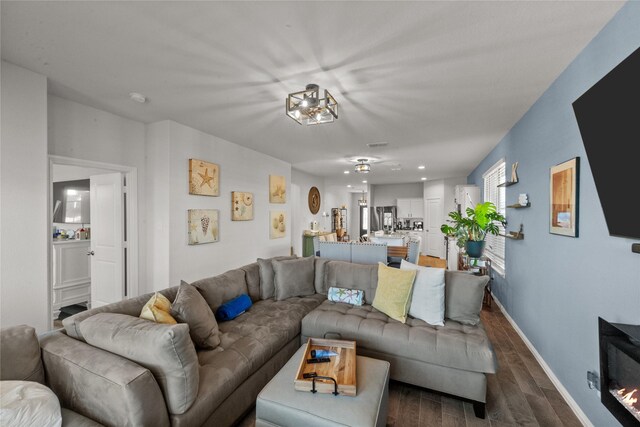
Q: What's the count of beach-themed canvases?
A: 5